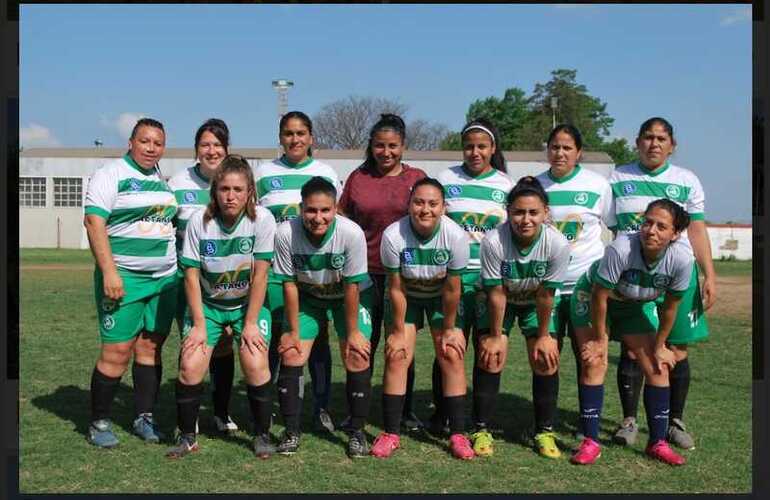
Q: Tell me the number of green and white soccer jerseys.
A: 11